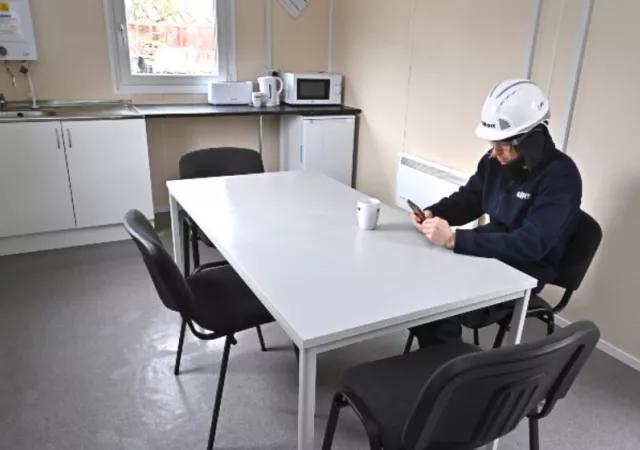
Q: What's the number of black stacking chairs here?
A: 4